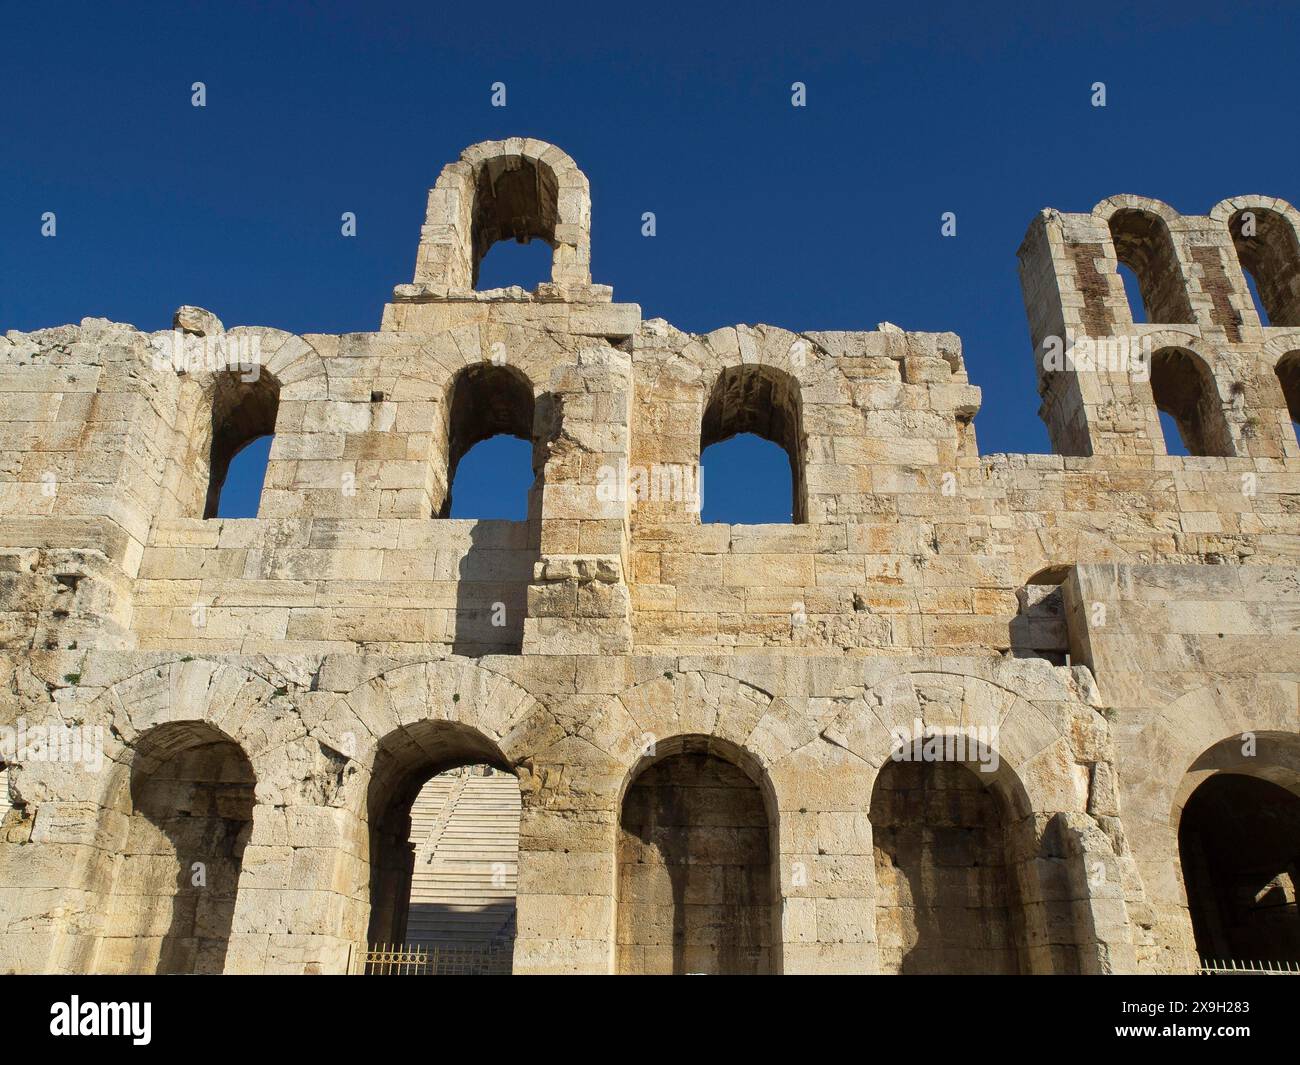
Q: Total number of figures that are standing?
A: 0